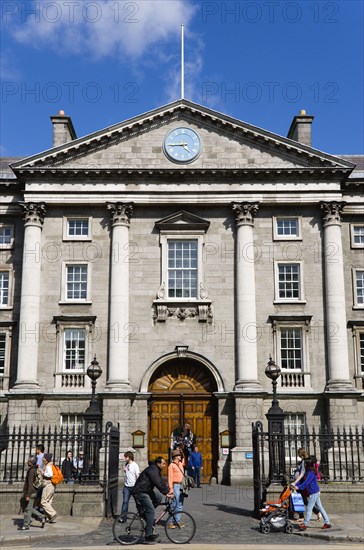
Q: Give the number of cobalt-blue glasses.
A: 0